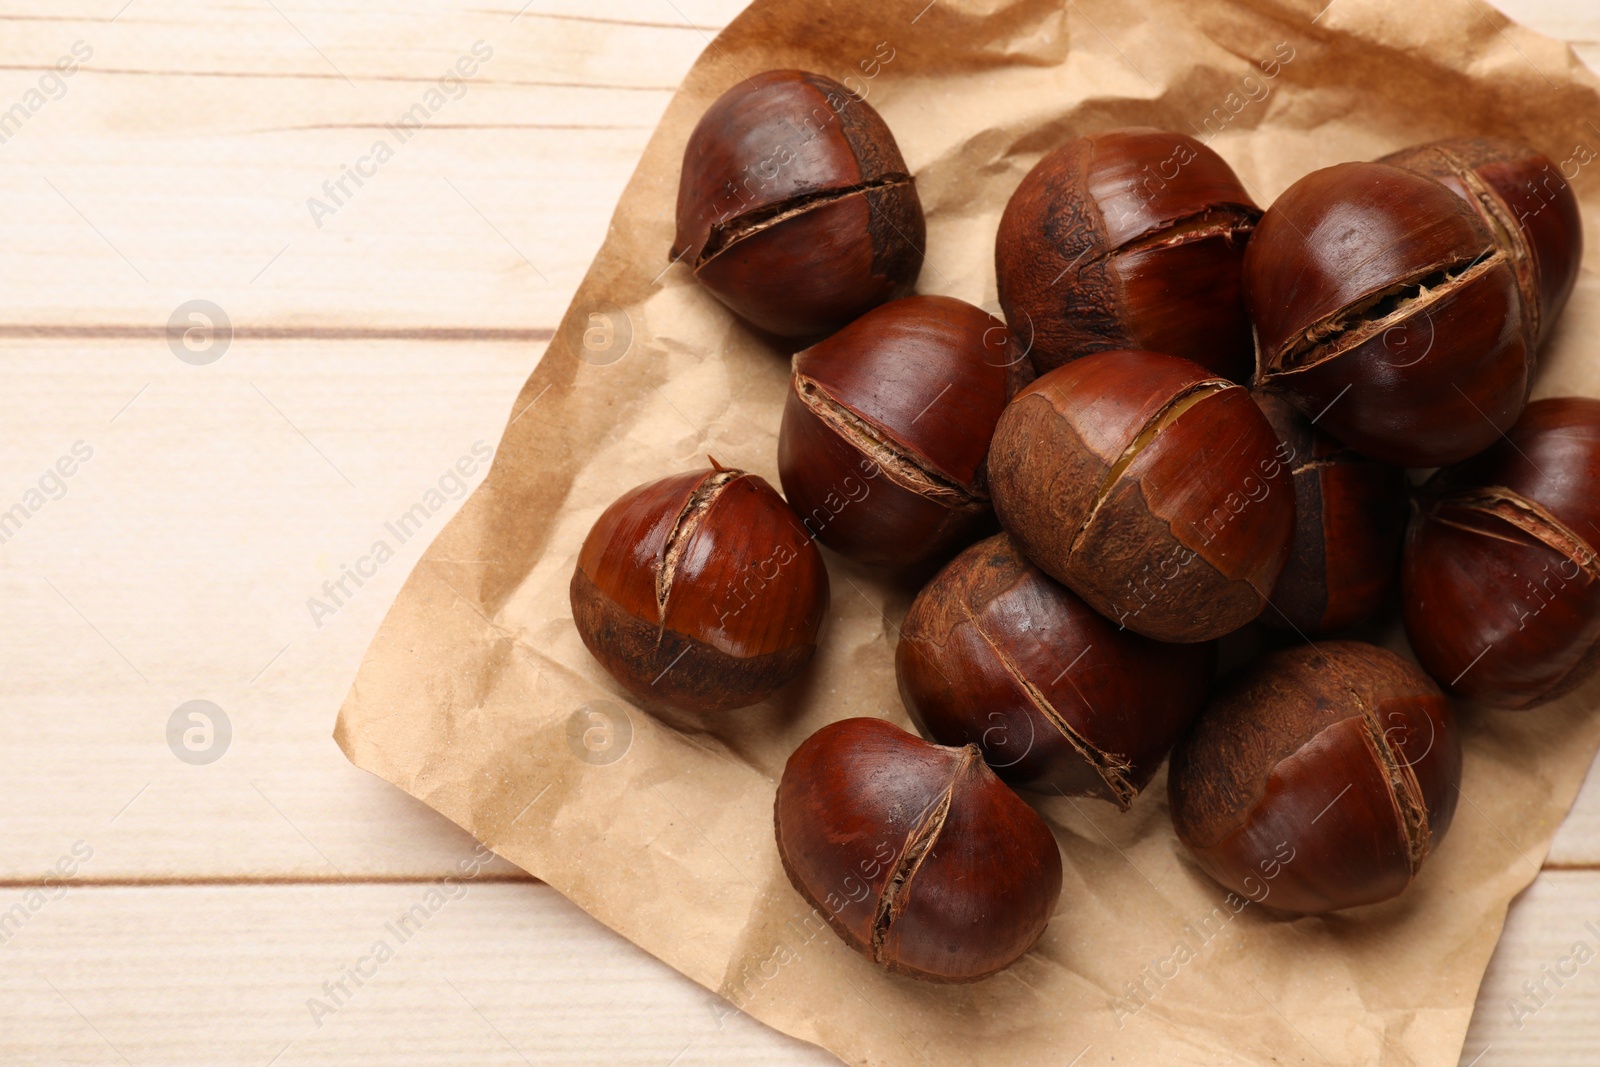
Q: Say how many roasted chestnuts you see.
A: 12